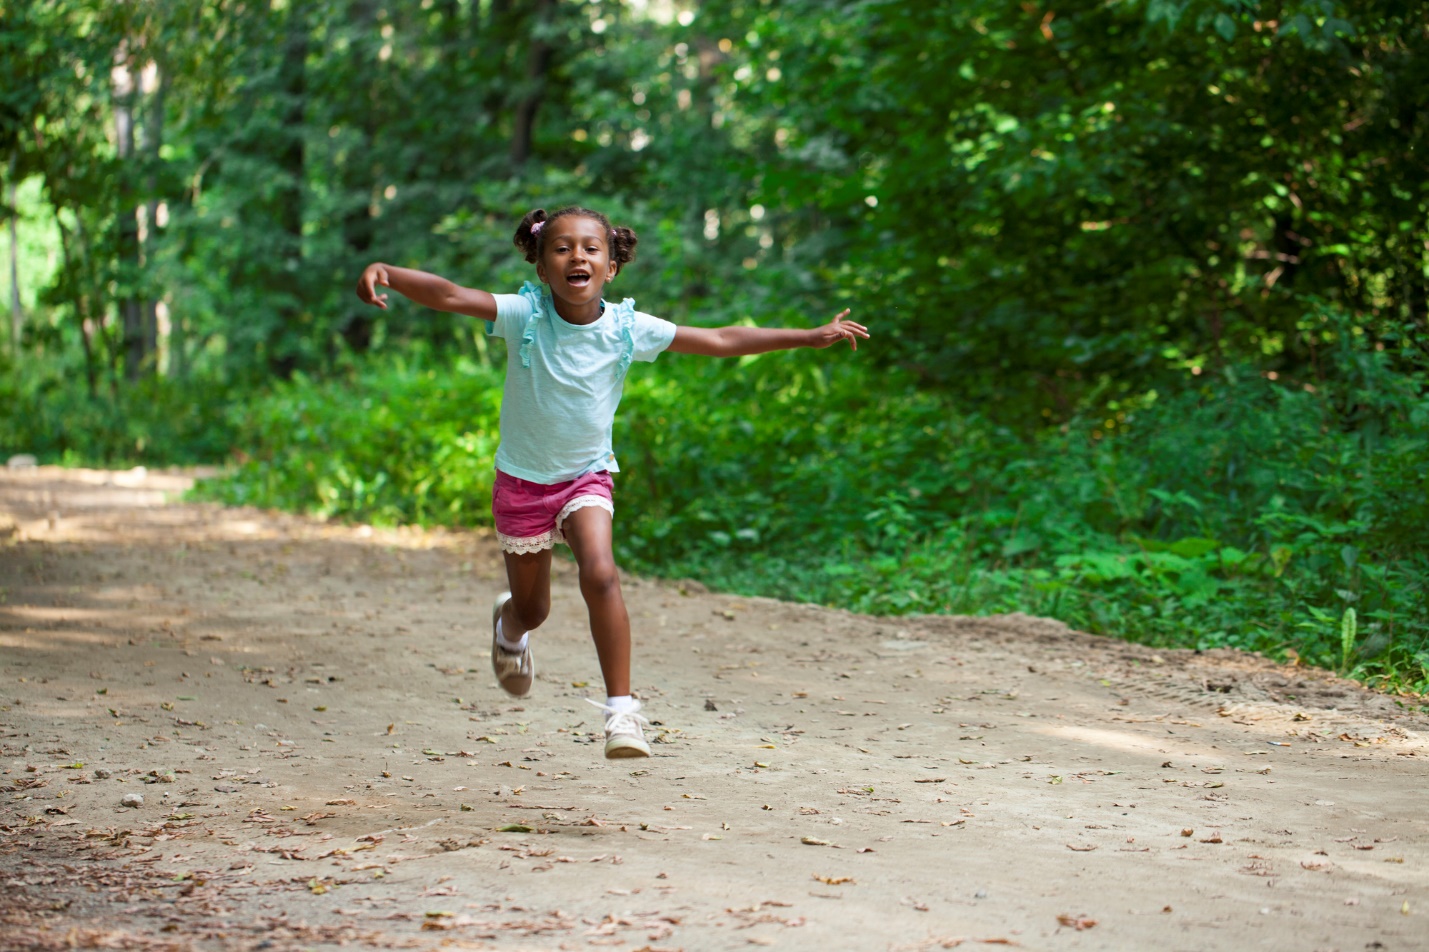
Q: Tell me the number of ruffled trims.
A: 2